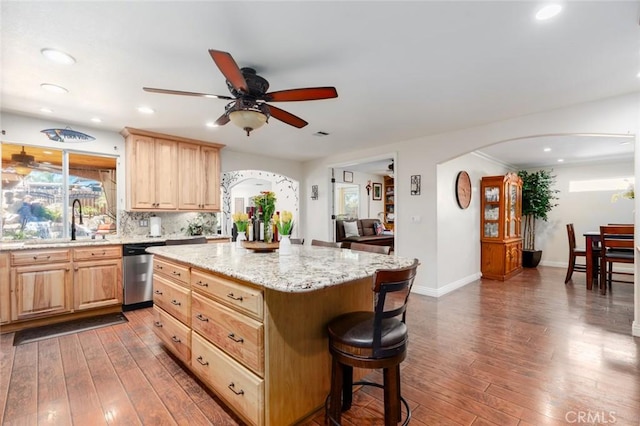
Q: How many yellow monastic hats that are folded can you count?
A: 0